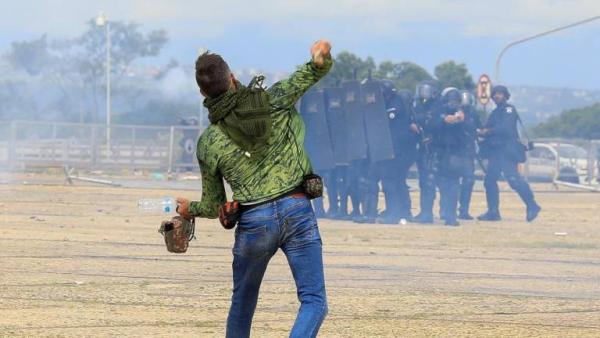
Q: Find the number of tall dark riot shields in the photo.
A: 4